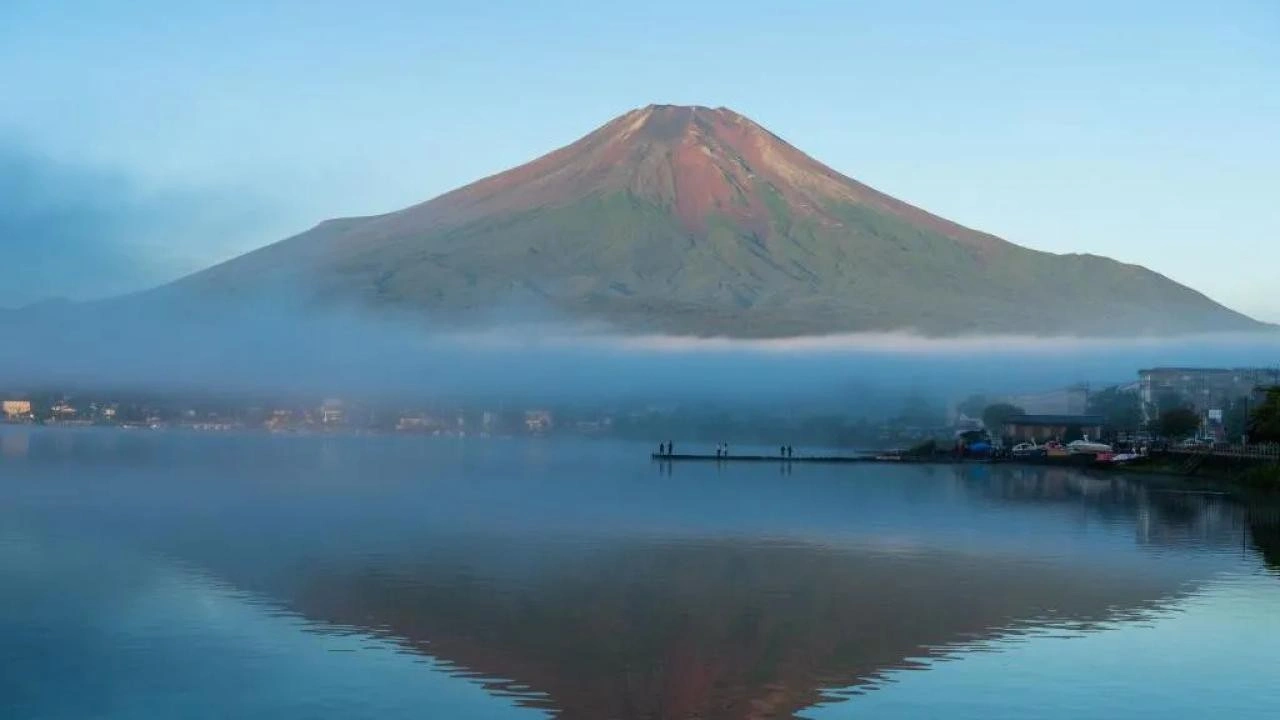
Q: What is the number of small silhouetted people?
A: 6